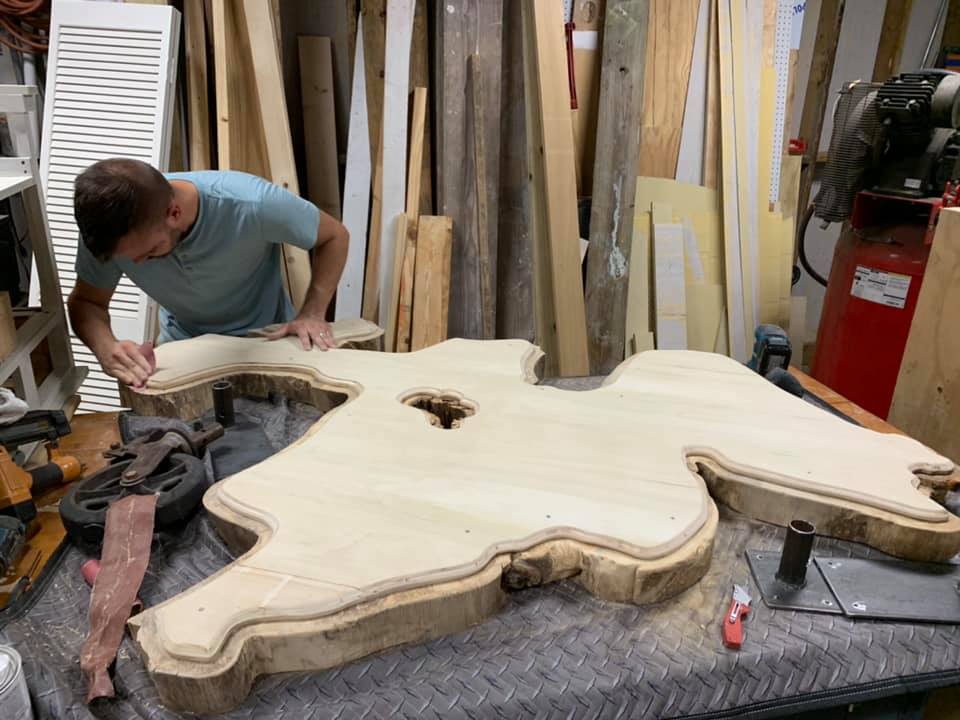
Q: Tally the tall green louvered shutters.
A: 0